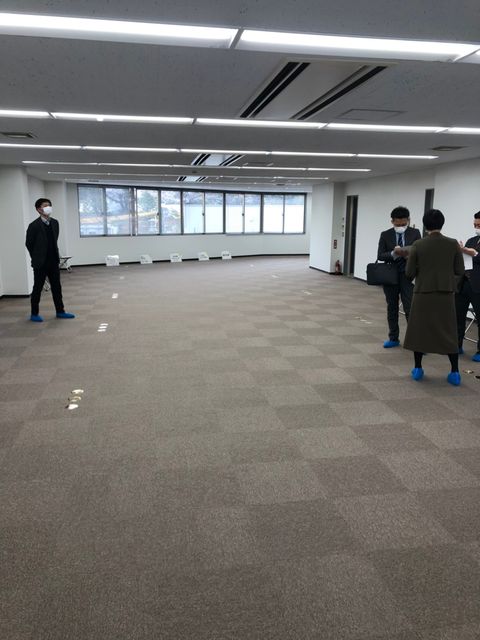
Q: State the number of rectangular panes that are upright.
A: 10